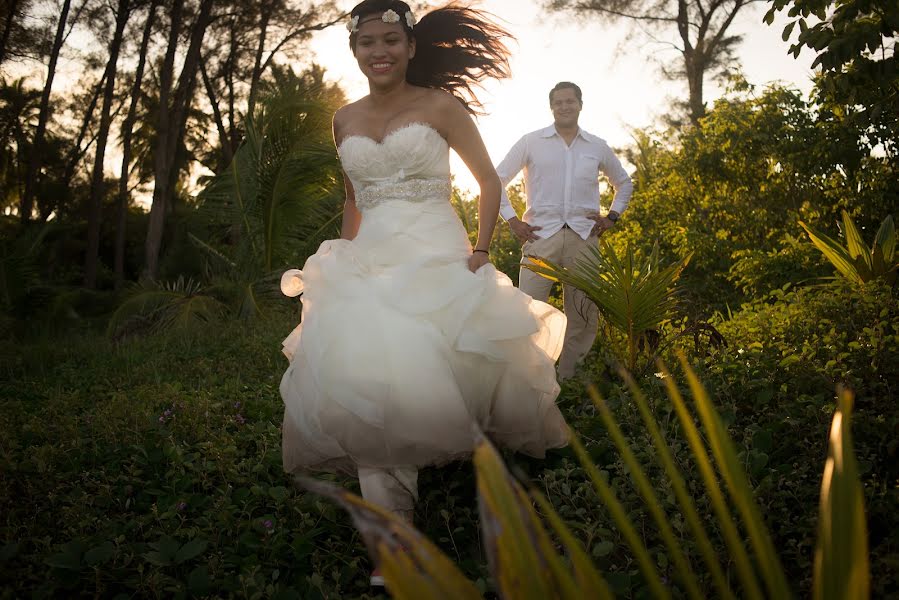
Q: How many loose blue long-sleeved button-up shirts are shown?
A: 0